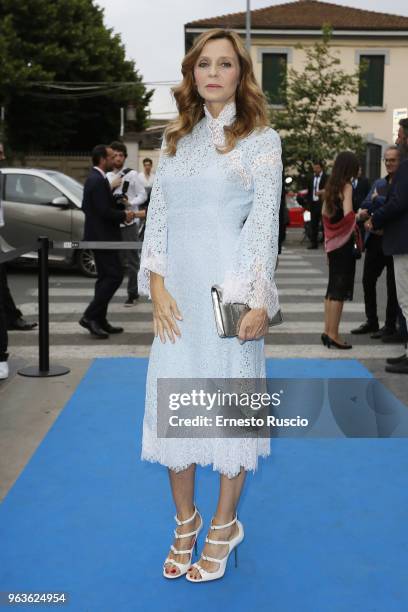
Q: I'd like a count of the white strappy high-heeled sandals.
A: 2